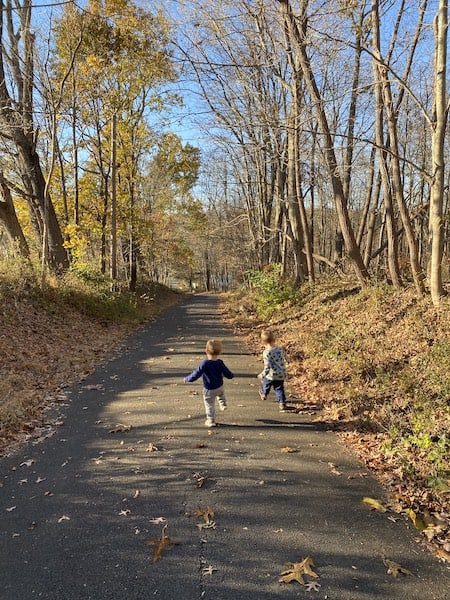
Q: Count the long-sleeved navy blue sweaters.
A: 1